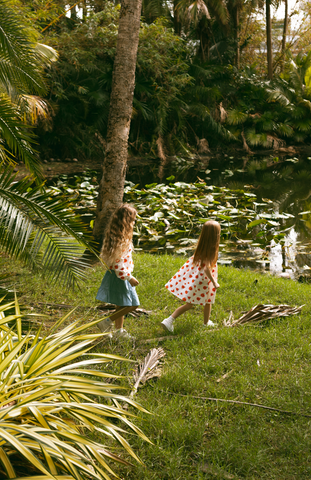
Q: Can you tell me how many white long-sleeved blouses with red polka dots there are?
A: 1